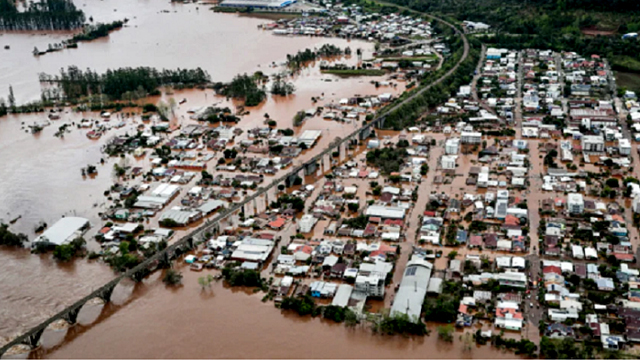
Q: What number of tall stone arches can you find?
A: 4